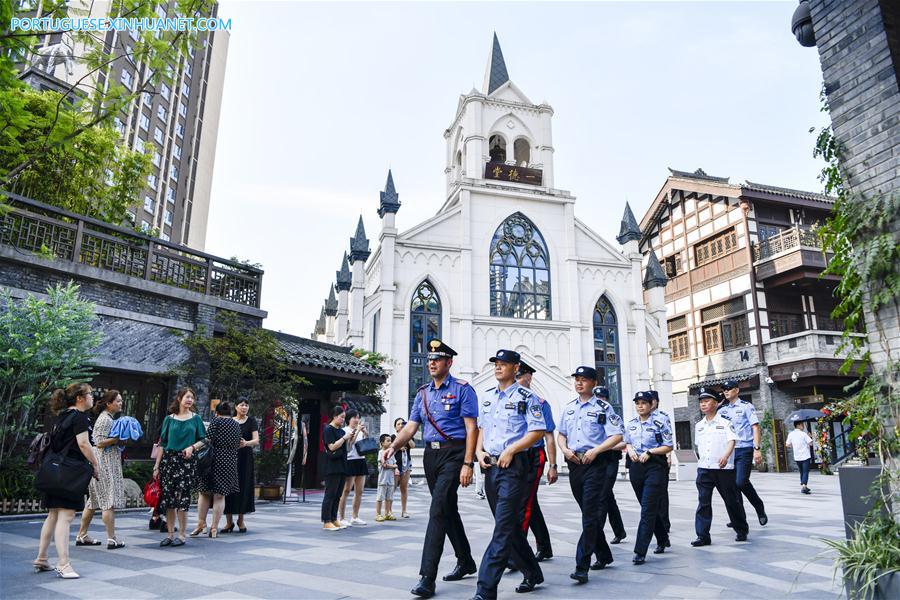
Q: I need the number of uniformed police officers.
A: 9